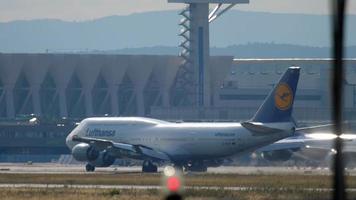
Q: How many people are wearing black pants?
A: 0